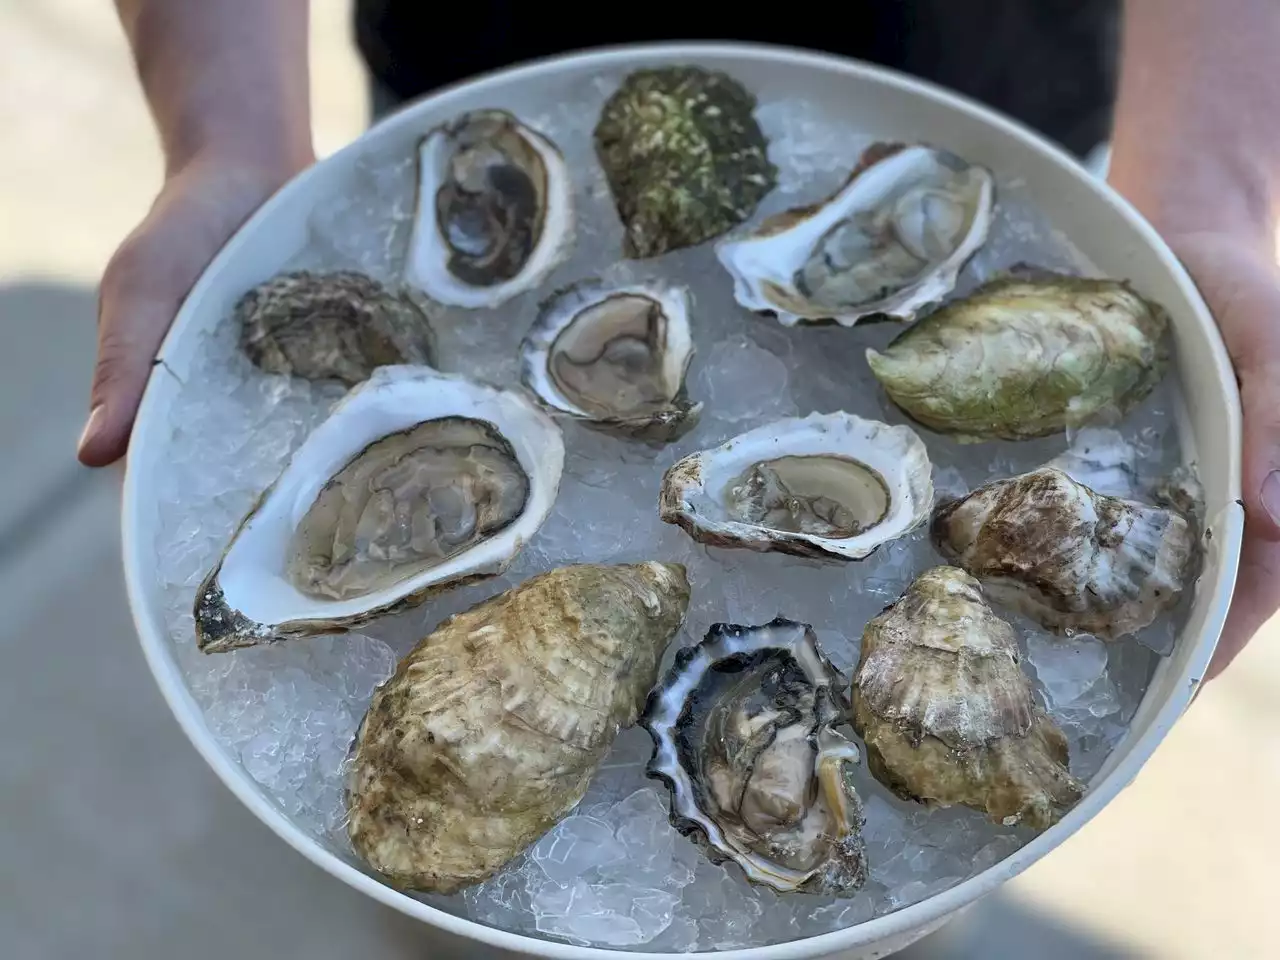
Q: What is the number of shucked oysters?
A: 6